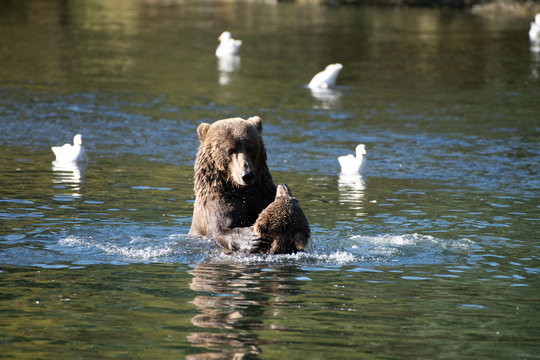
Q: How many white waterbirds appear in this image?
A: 5